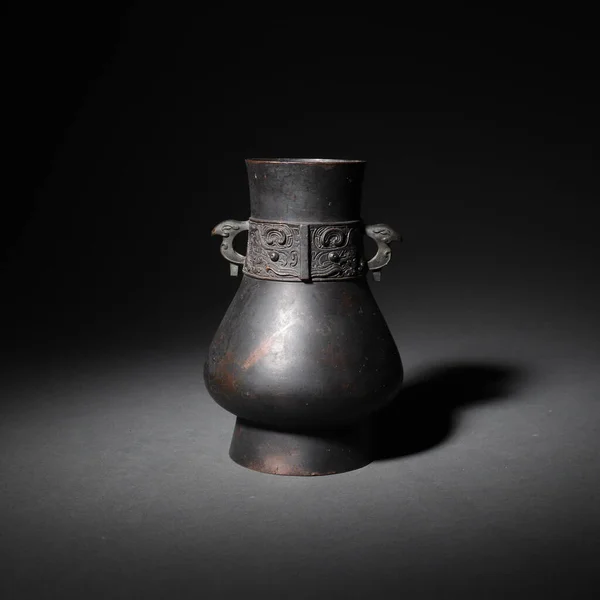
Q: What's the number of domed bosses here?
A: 2